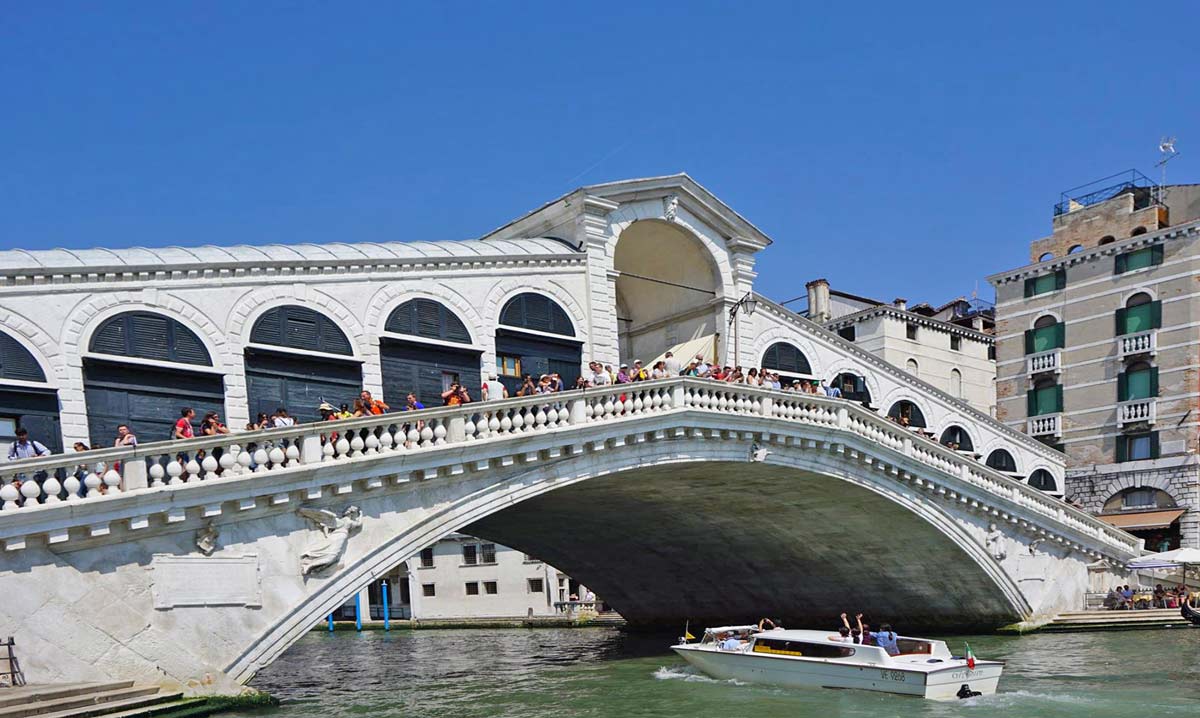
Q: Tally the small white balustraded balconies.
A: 4